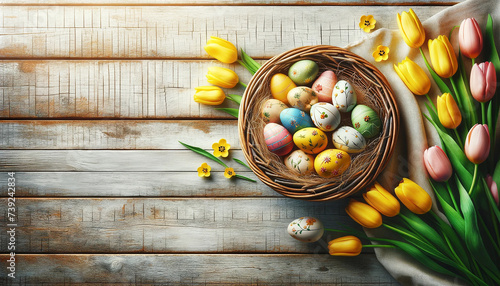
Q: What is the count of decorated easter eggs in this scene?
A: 15